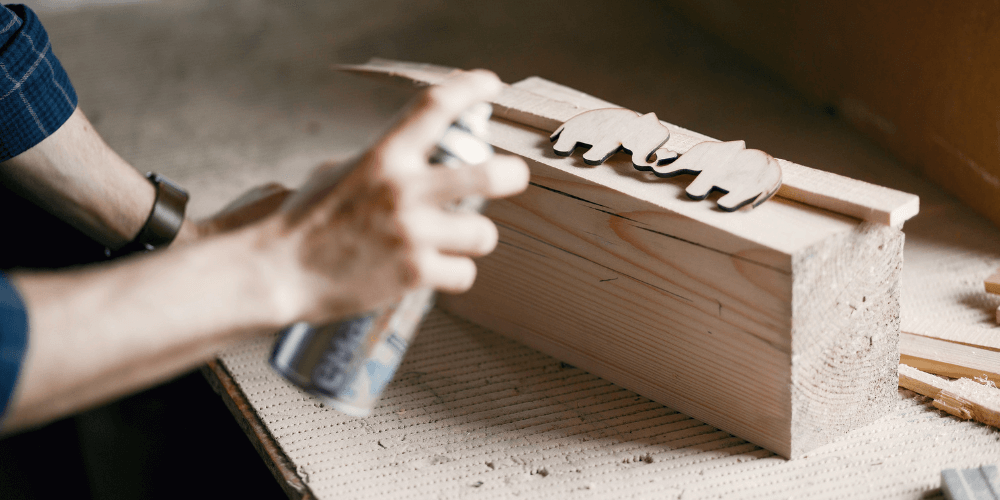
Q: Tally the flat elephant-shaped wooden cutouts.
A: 2